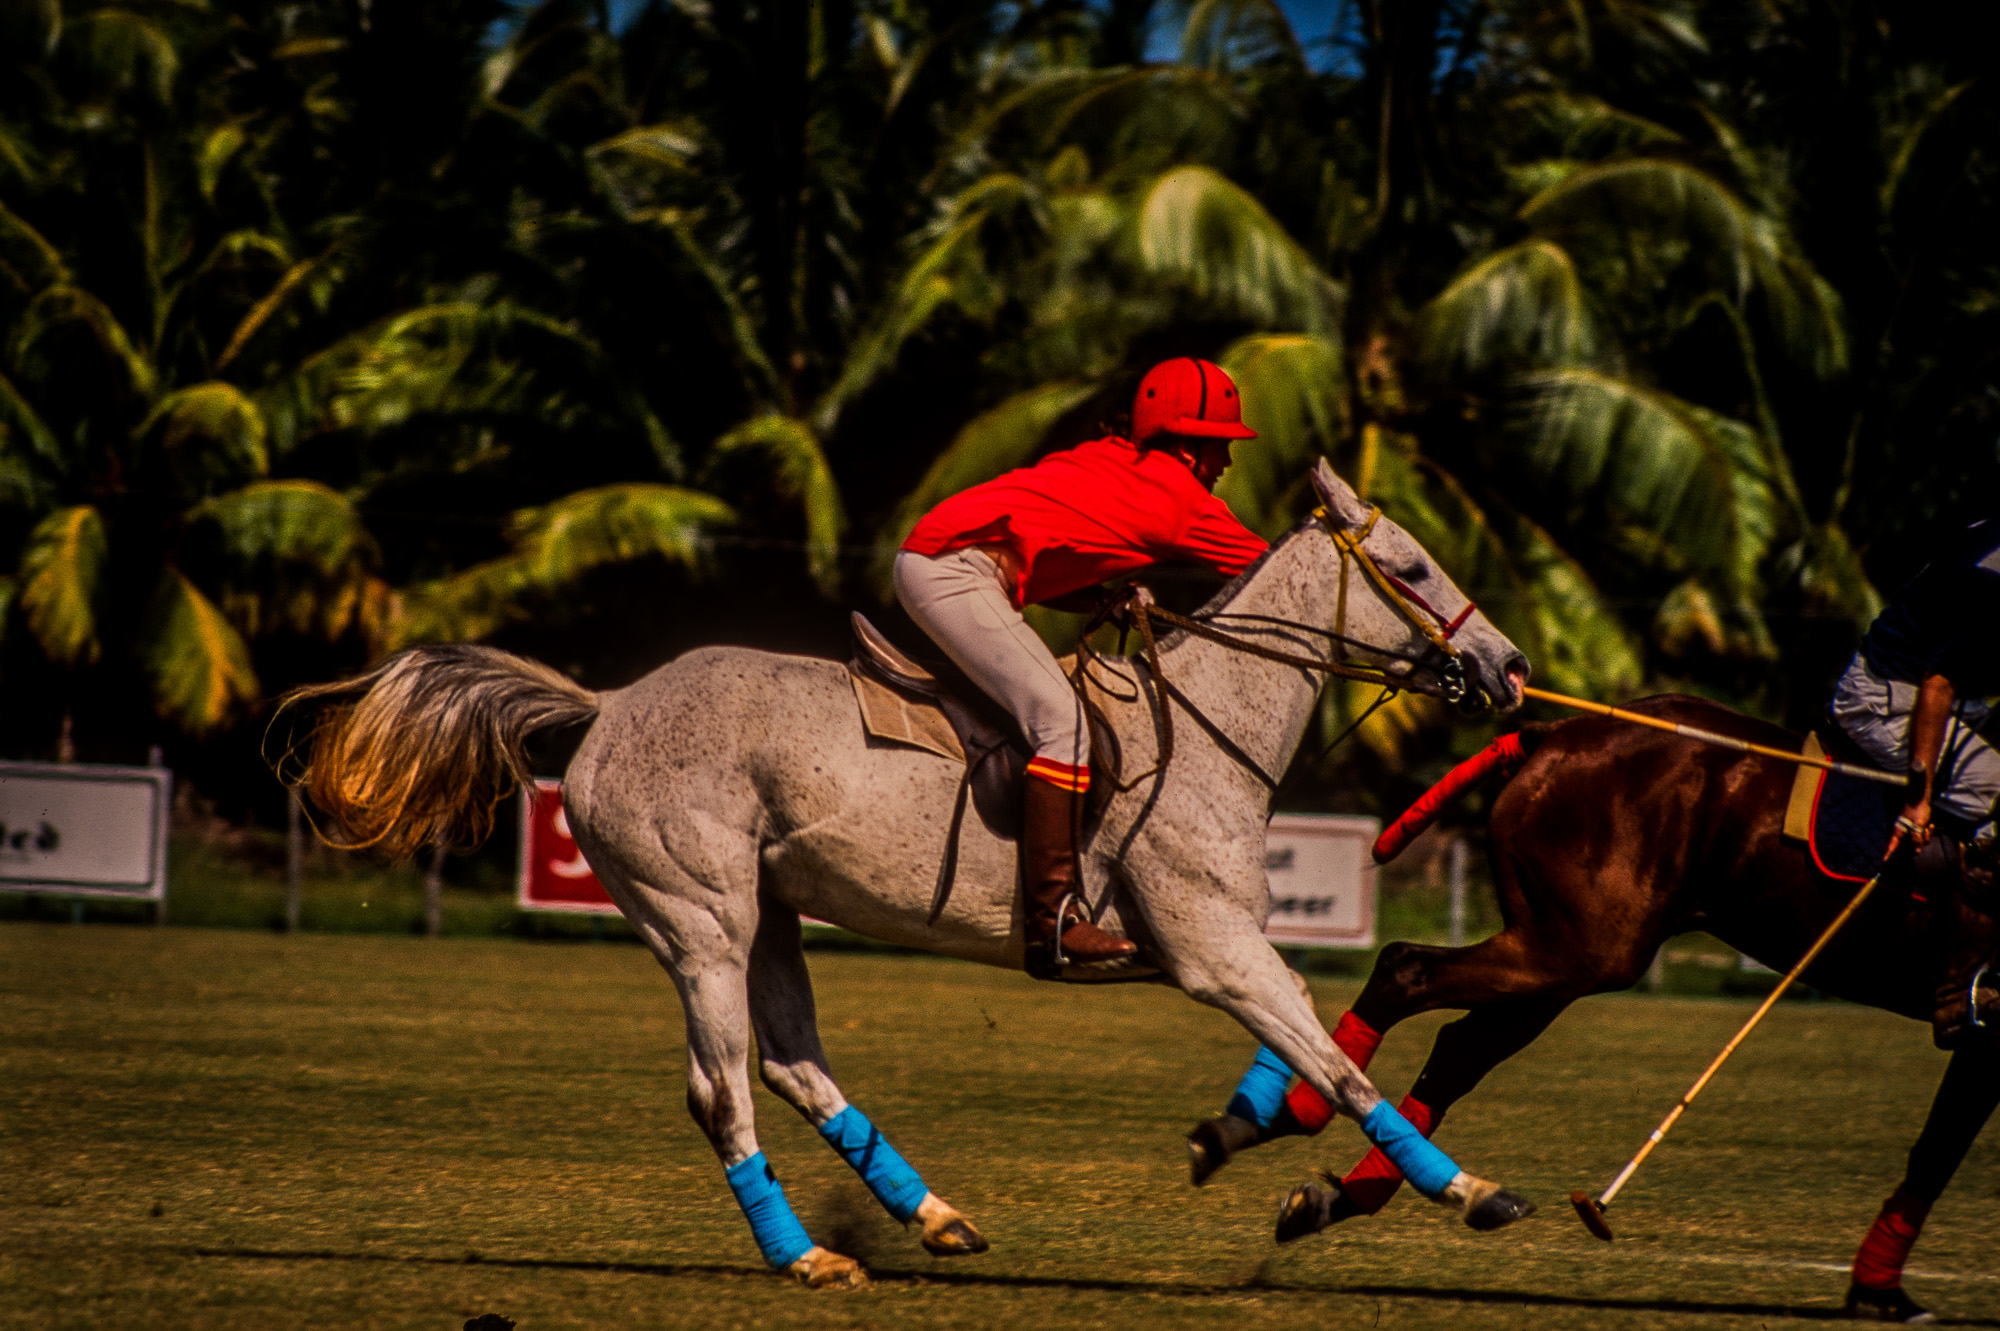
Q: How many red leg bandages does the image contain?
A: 3